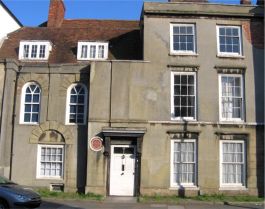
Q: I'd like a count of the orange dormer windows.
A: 0